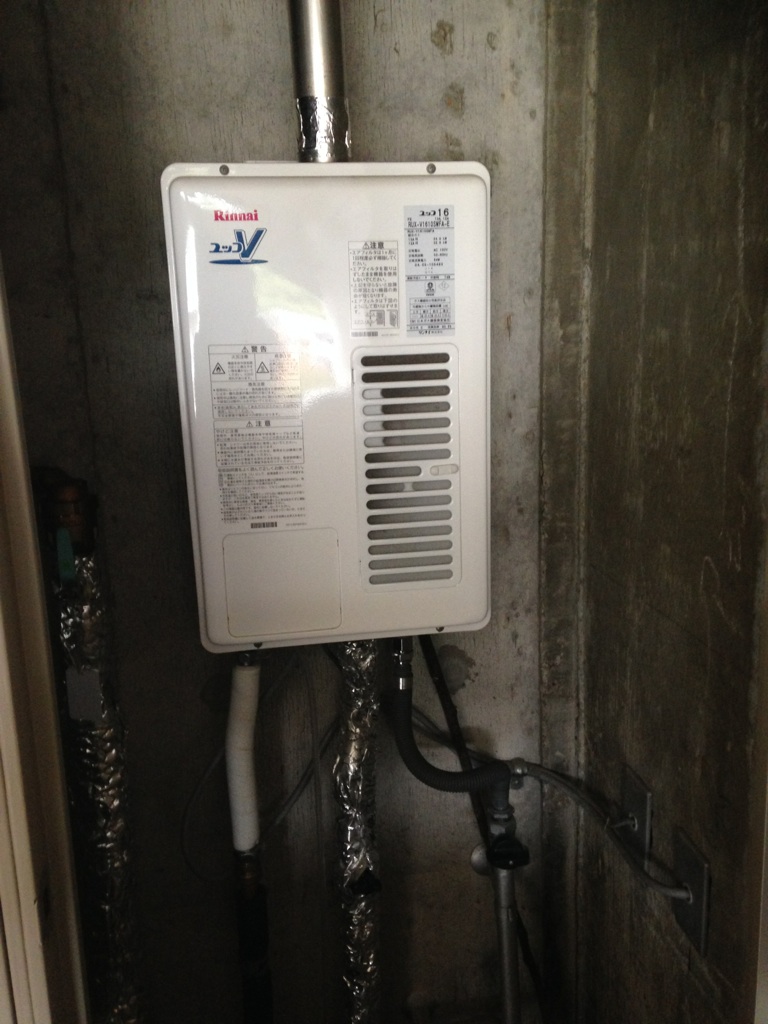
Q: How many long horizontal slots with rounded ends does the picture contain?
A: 15